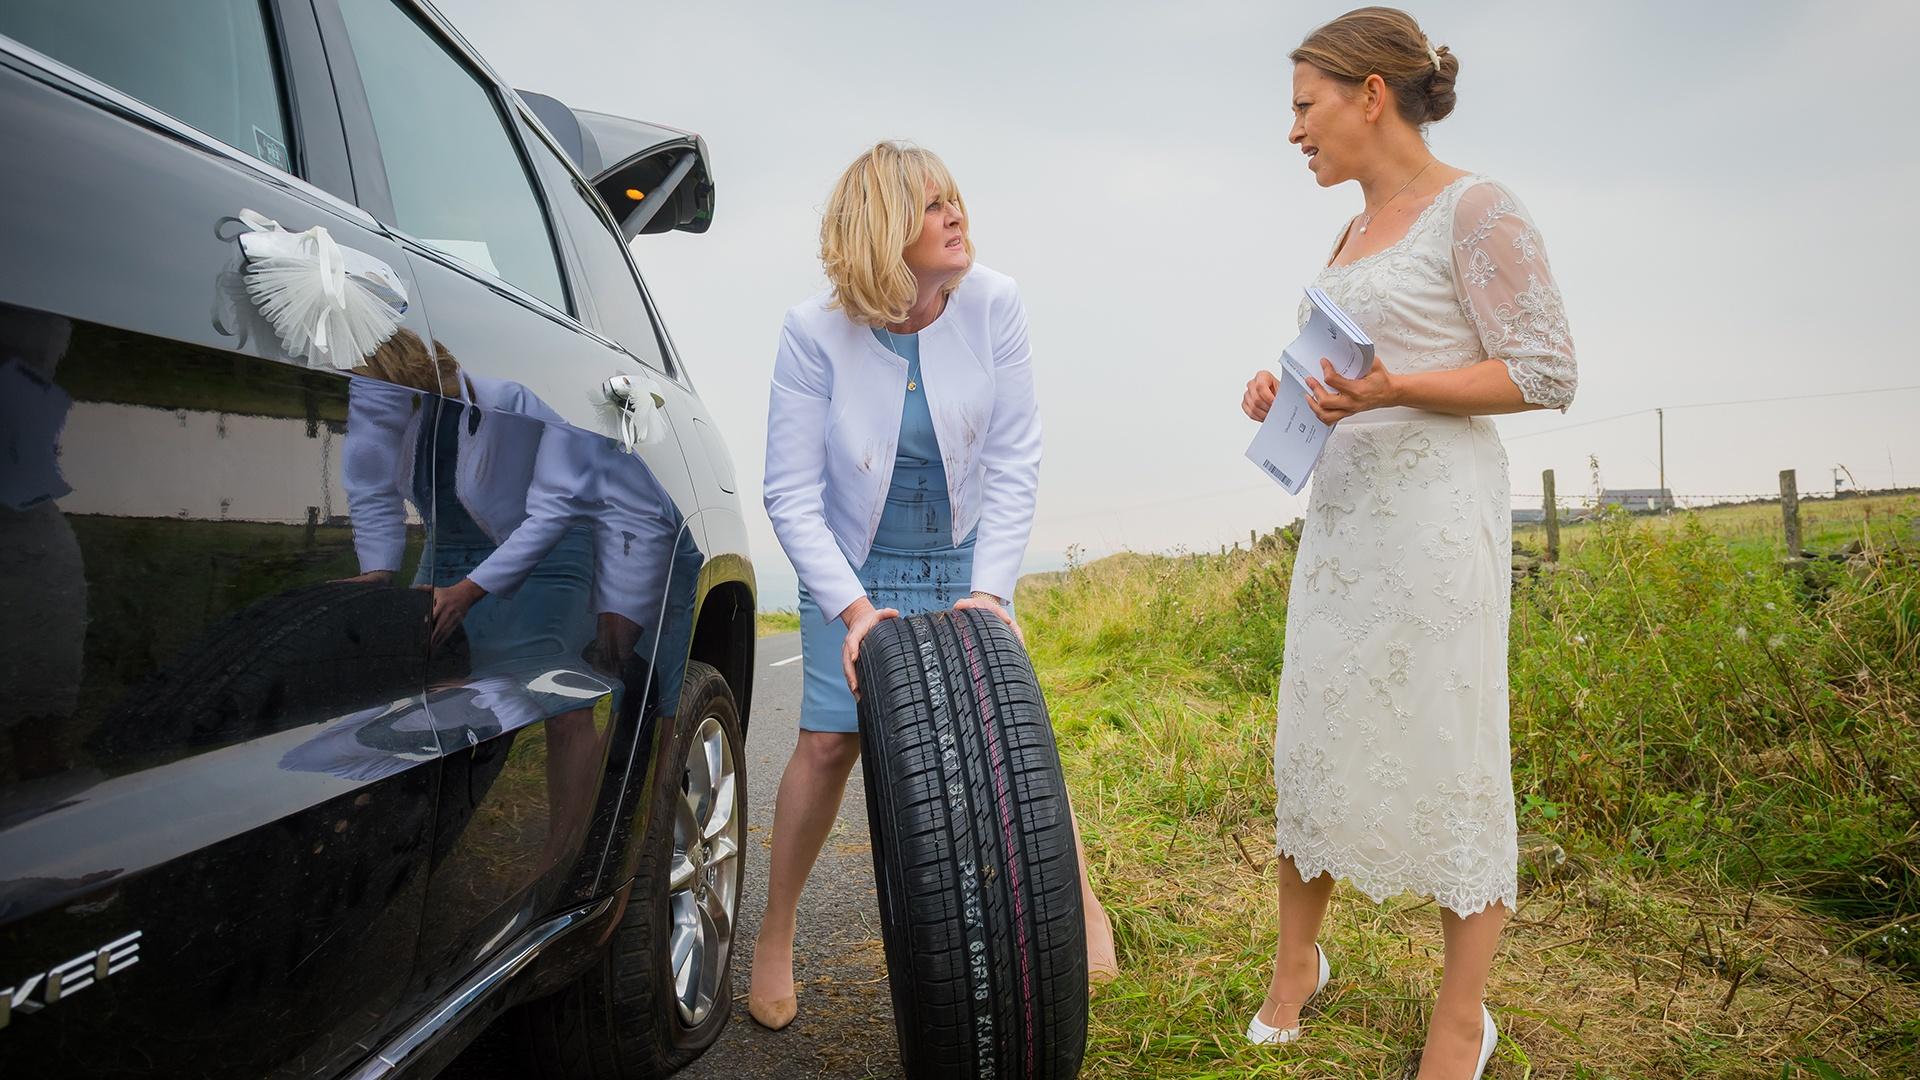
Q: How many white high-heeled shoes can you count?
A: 2